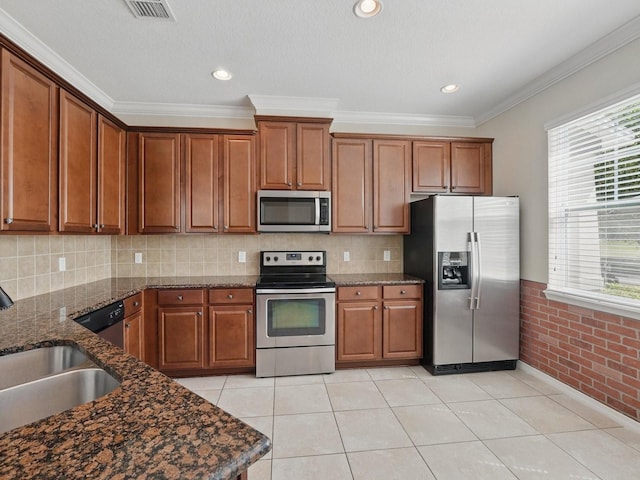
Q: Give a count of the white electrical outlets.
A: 5